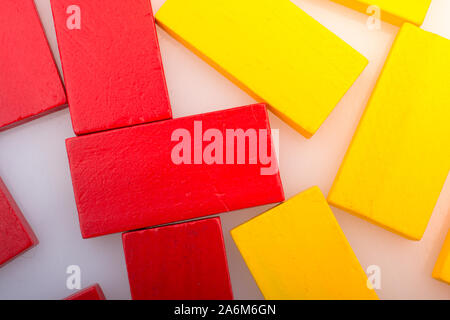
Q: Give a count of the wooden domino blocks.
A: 11